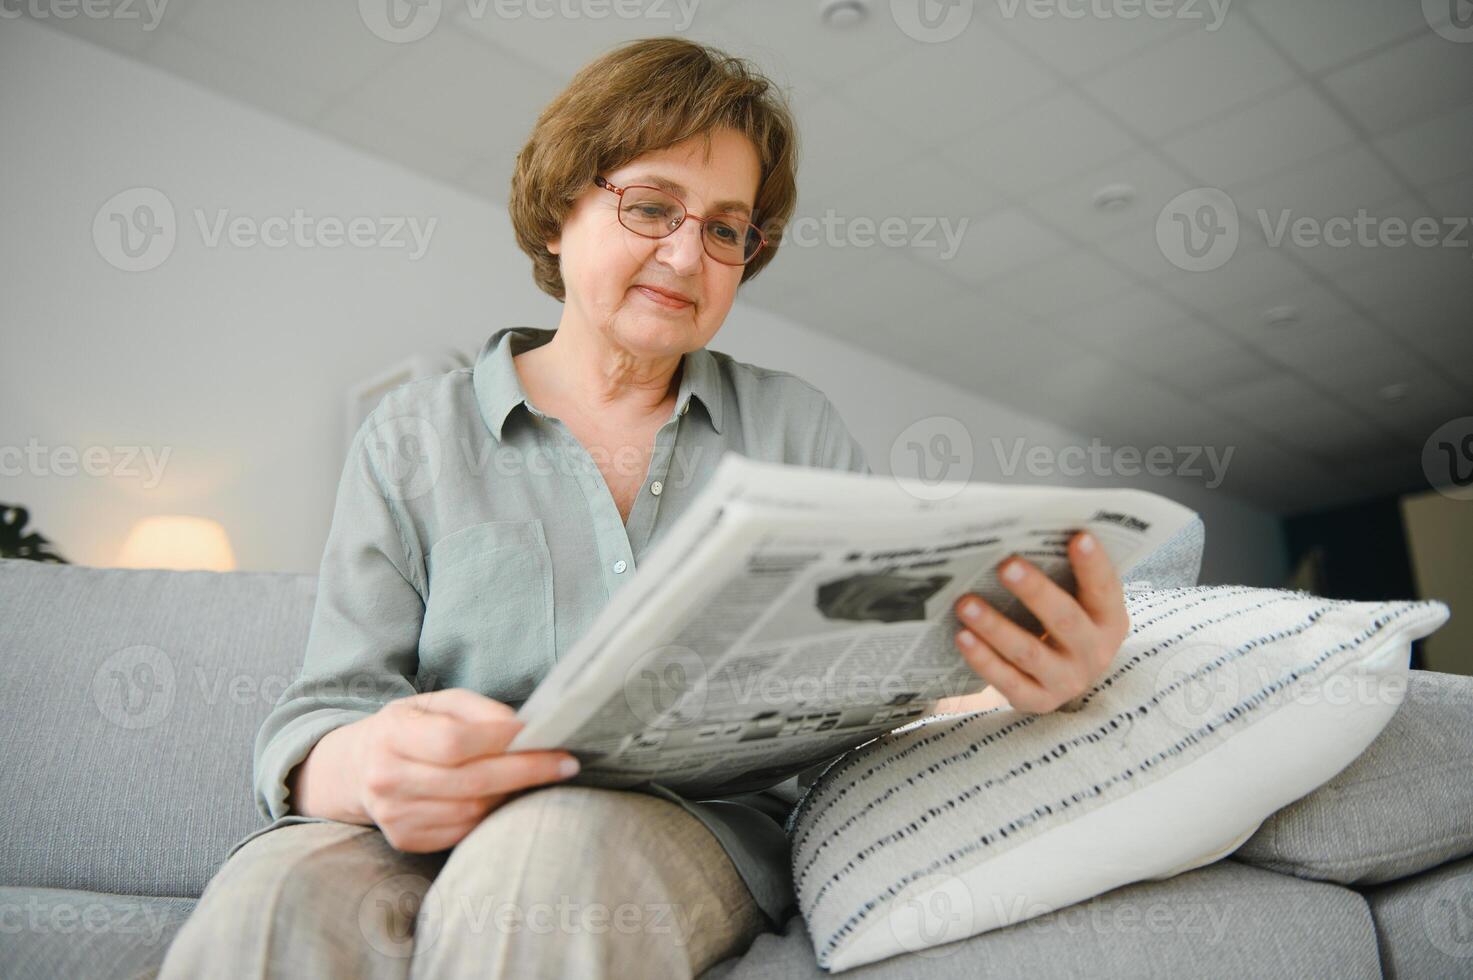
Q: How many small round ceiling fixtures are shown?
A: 4